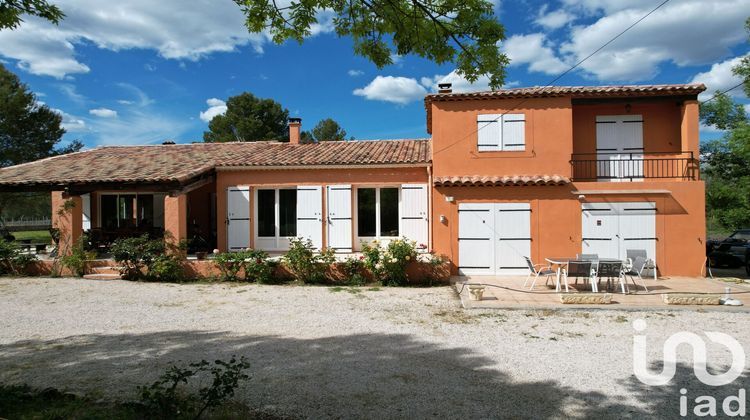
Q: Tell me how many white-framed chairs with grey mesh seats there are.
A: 6